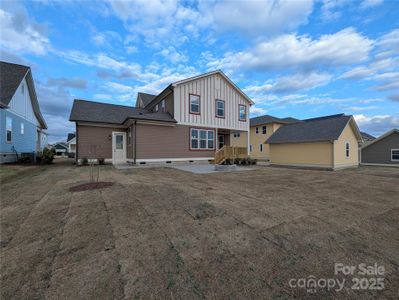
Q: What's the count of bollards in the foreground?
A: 0